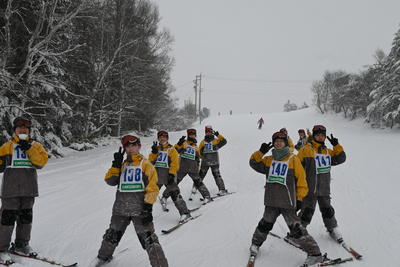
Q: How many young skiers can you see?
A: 9